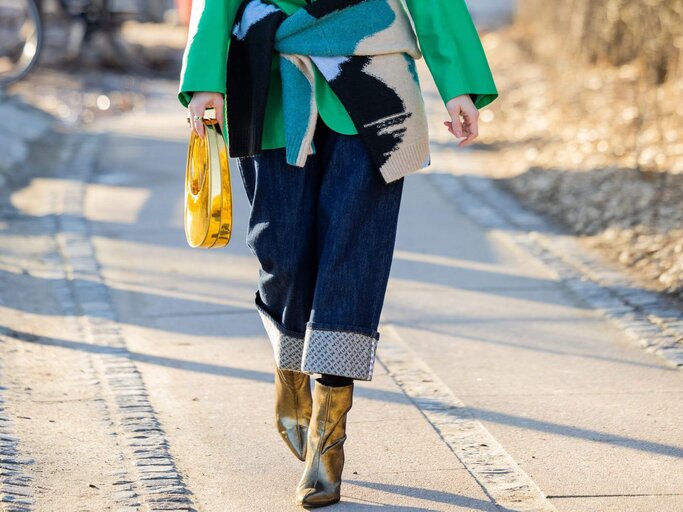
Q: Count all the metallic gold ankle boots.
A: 2